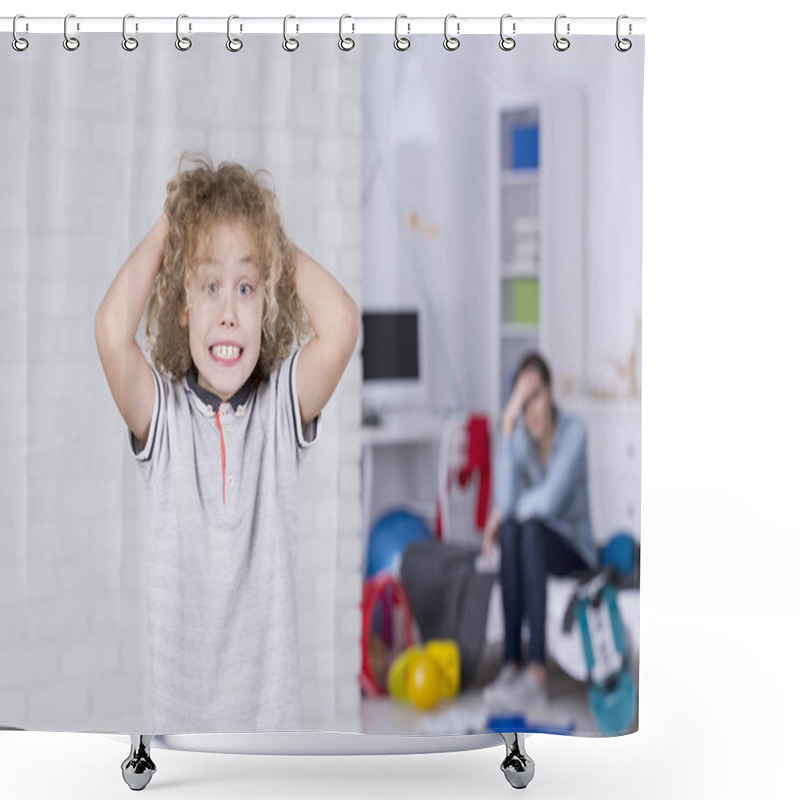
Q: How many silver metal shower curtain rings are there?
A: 12